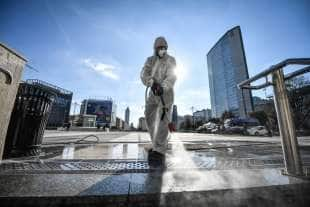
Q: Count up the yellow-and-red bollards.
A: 0